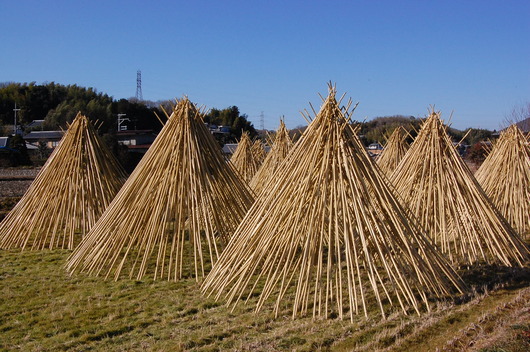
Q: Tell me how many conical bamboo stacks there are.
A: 9